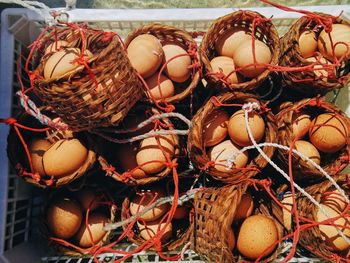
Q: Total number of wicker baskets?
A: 12